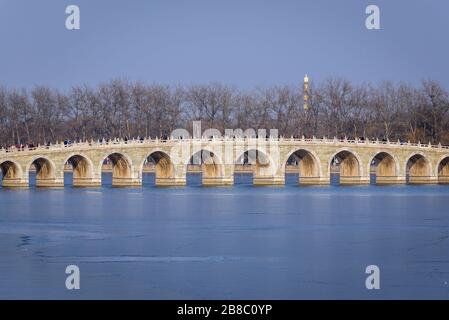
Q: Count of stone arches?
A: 12